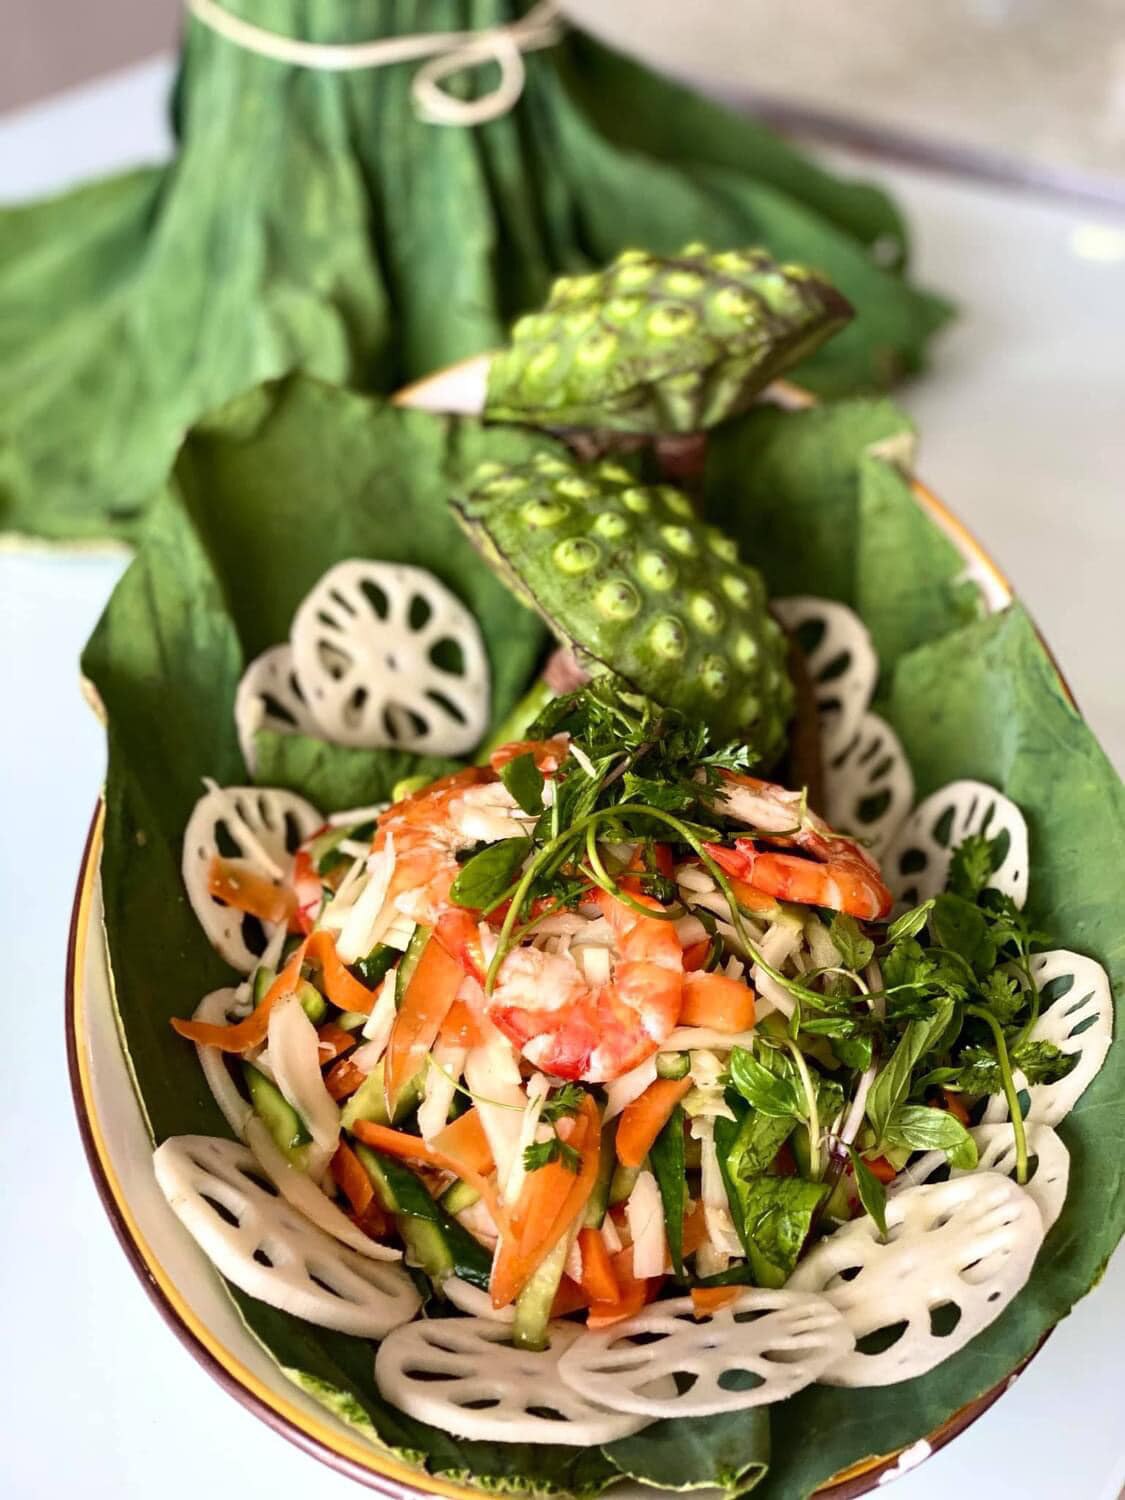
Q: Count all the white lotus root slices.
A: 13